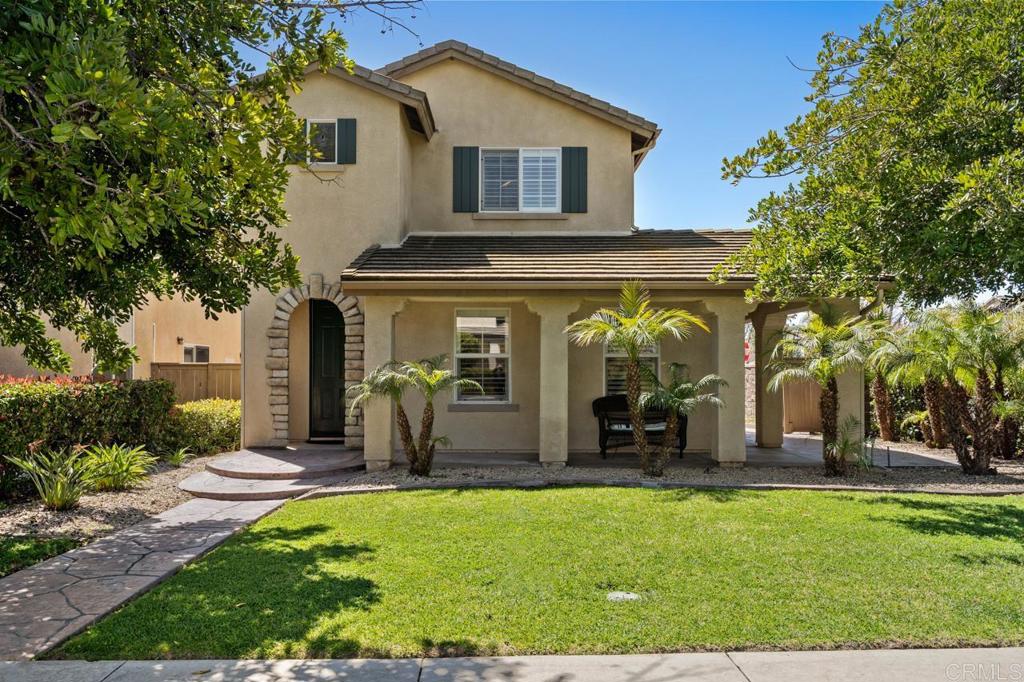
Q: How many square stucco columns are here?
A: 5